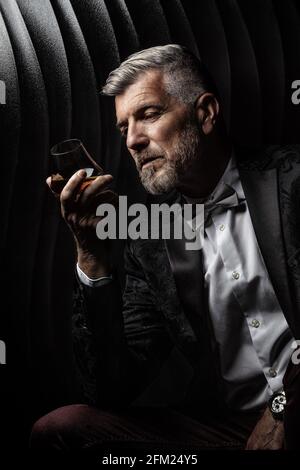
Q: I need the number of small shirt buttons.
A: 4